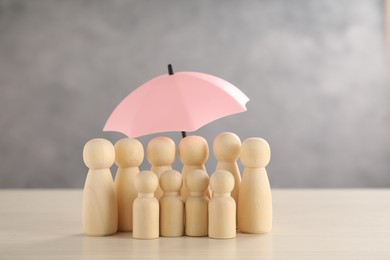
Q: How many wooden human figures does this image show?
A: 10